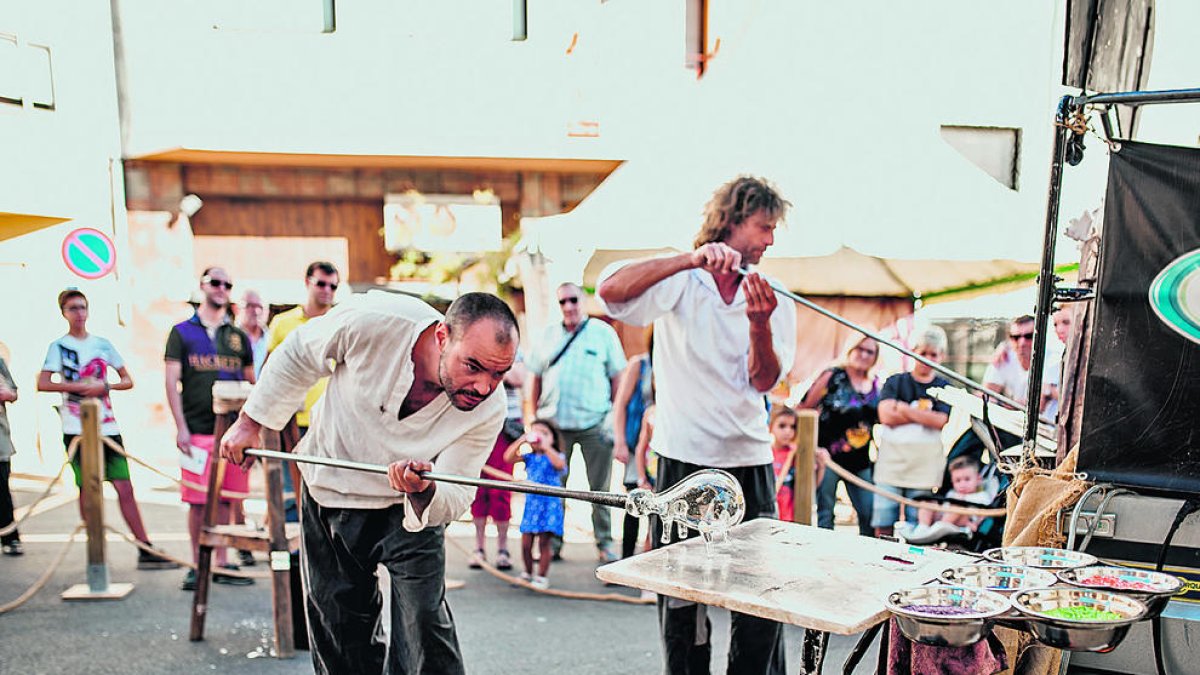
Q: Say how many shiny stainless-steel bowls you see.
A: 5